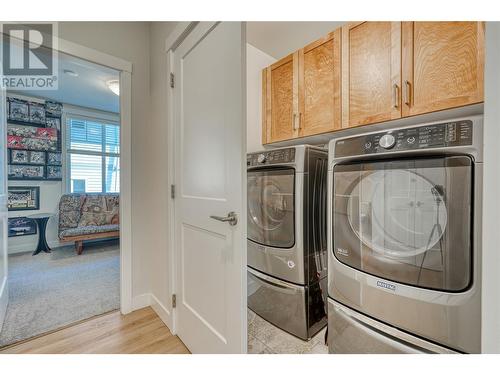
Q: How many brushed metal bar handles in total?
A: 4